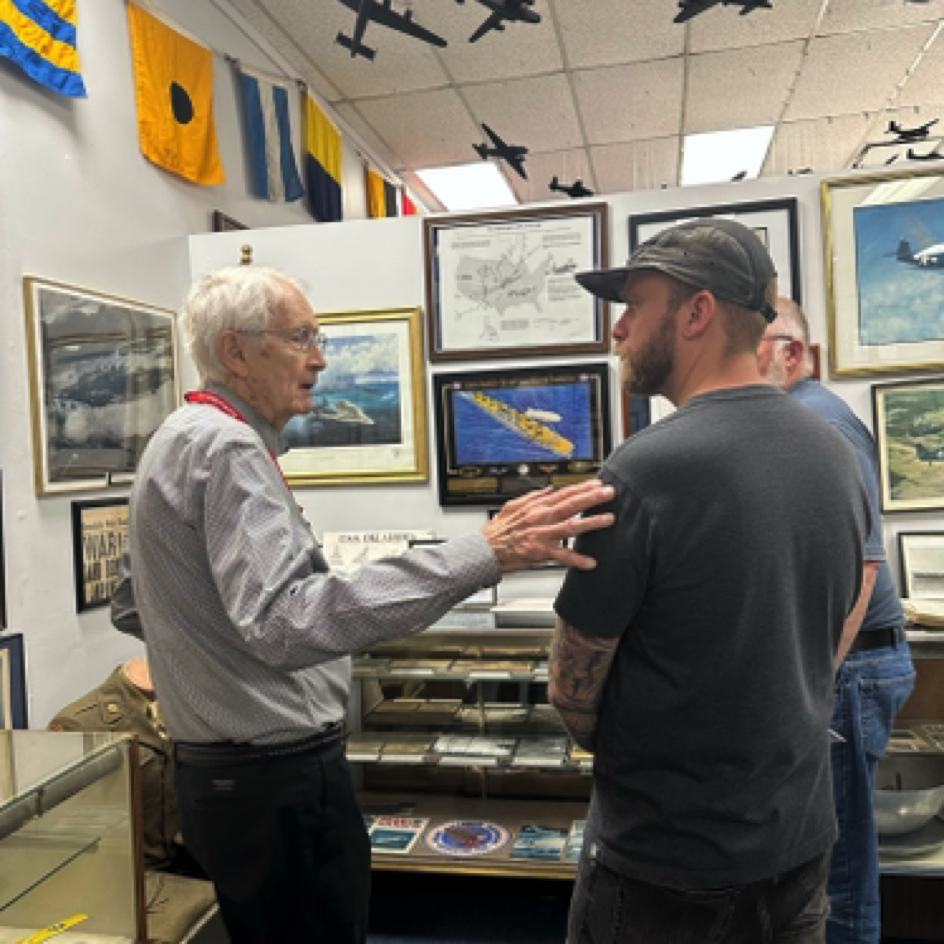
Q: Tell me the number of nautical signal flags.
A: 6